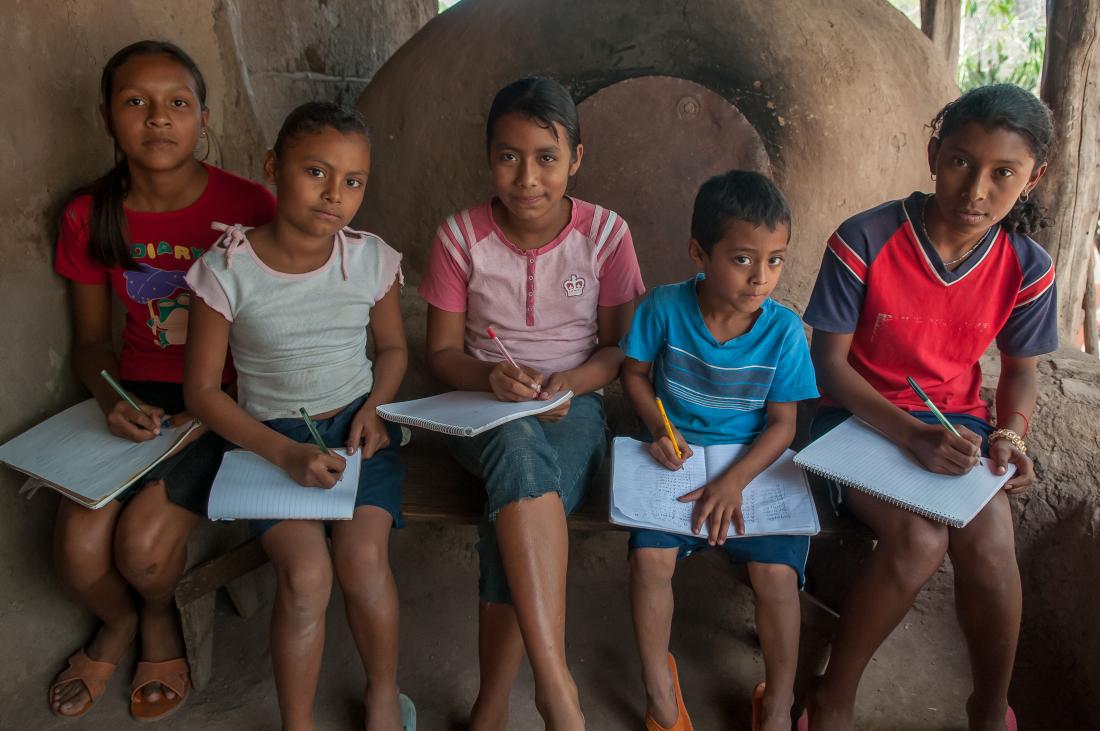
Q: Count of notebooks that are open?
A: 5